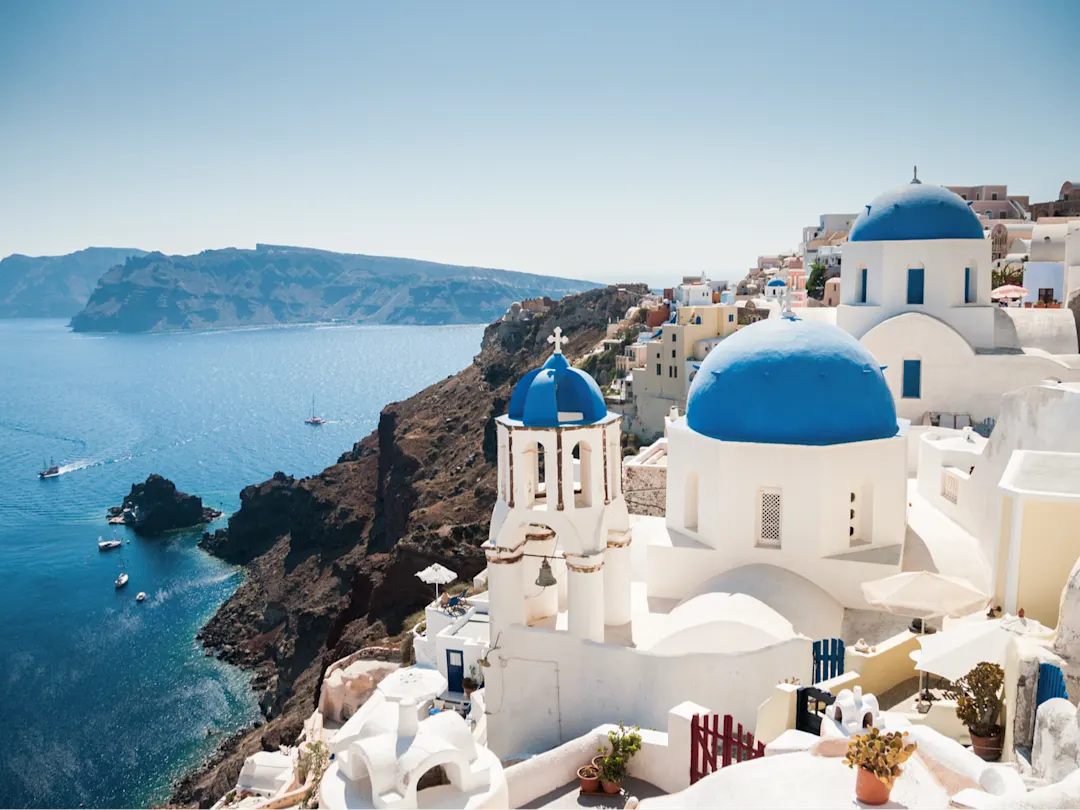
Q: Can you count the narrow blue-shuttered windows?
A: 4